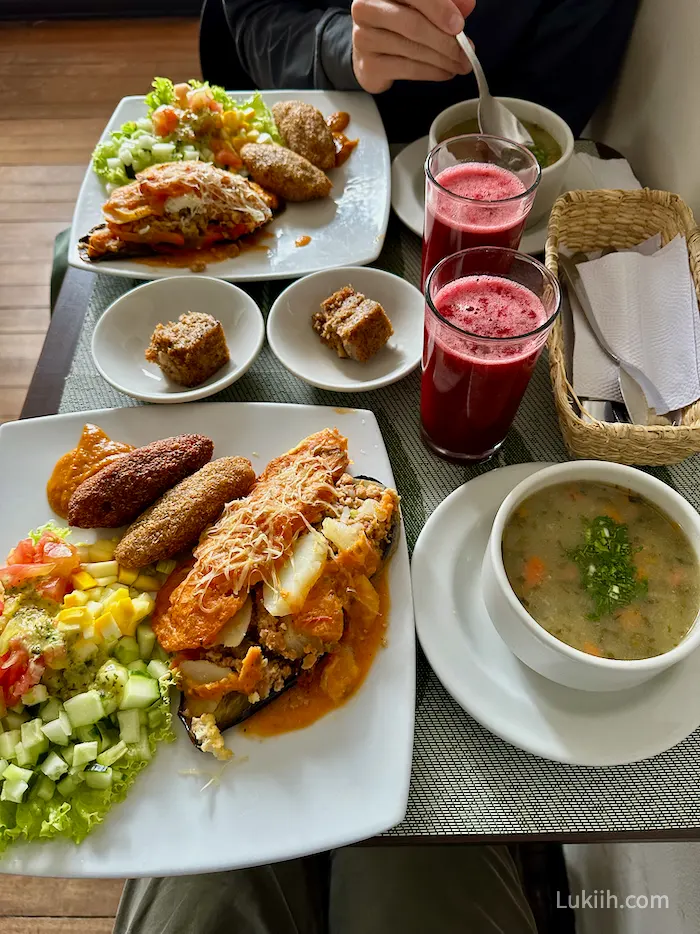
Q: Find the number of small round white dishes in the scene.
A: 2